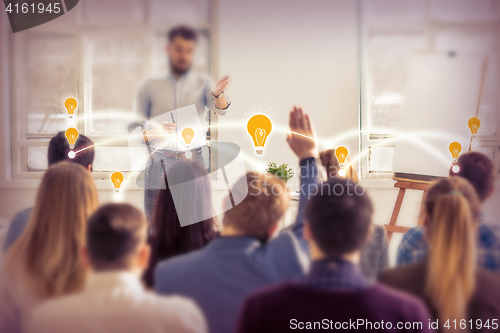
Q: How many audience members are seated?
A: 9